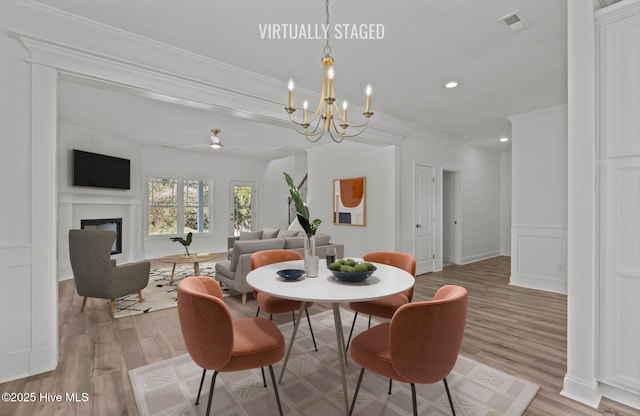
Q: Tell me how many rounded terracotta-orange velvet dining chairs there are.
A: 4